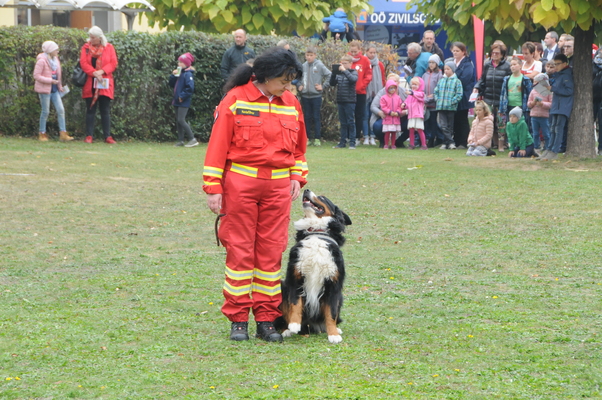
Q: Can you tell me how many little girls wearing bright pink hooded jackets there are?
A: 2